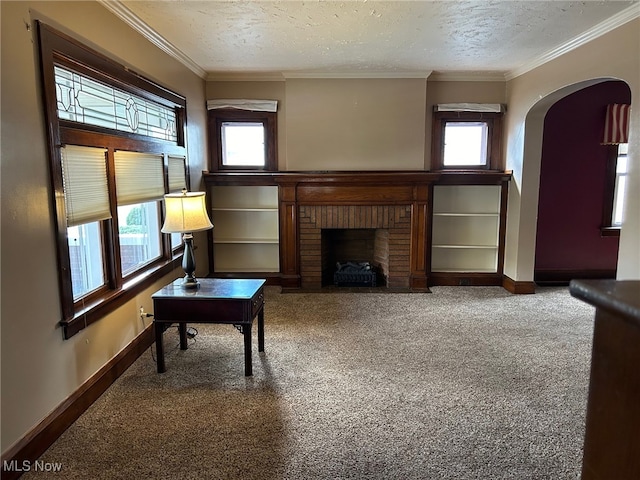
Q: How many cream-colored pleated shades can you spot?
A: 3